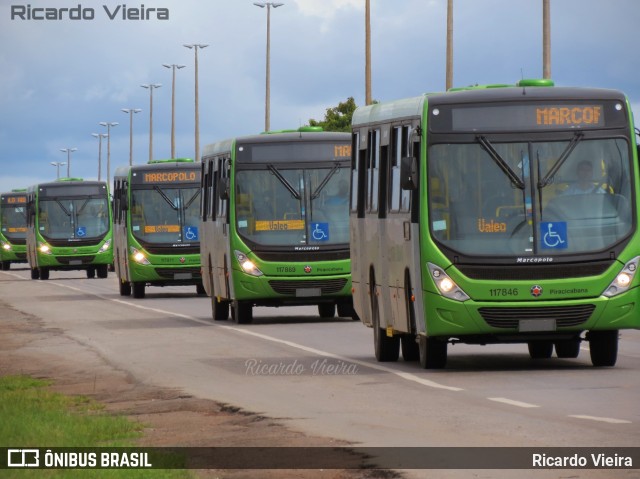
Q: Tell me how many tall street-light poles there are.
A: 12